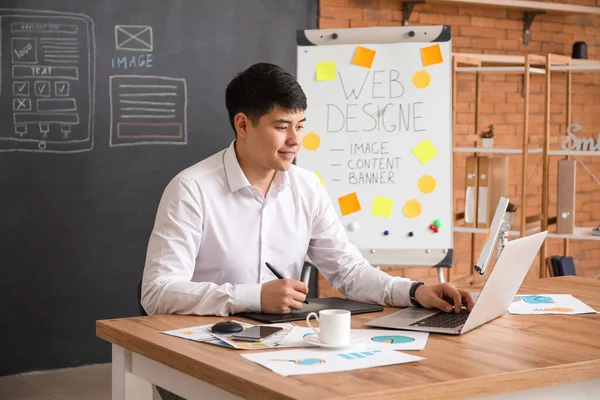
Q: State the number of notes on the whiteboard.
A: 11